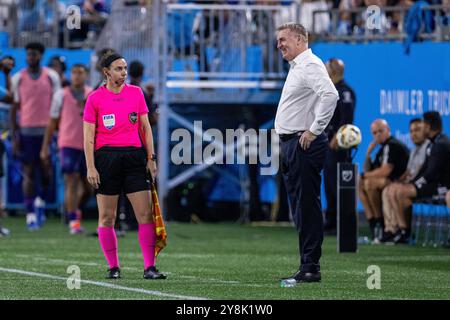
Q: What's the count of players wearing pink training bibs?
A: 2